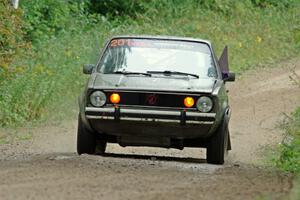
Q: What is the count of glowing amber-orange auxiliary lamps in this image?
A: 2